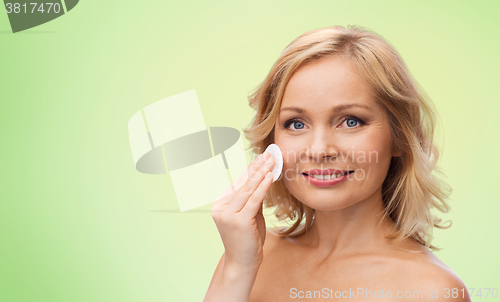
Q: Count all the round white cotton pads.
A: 1